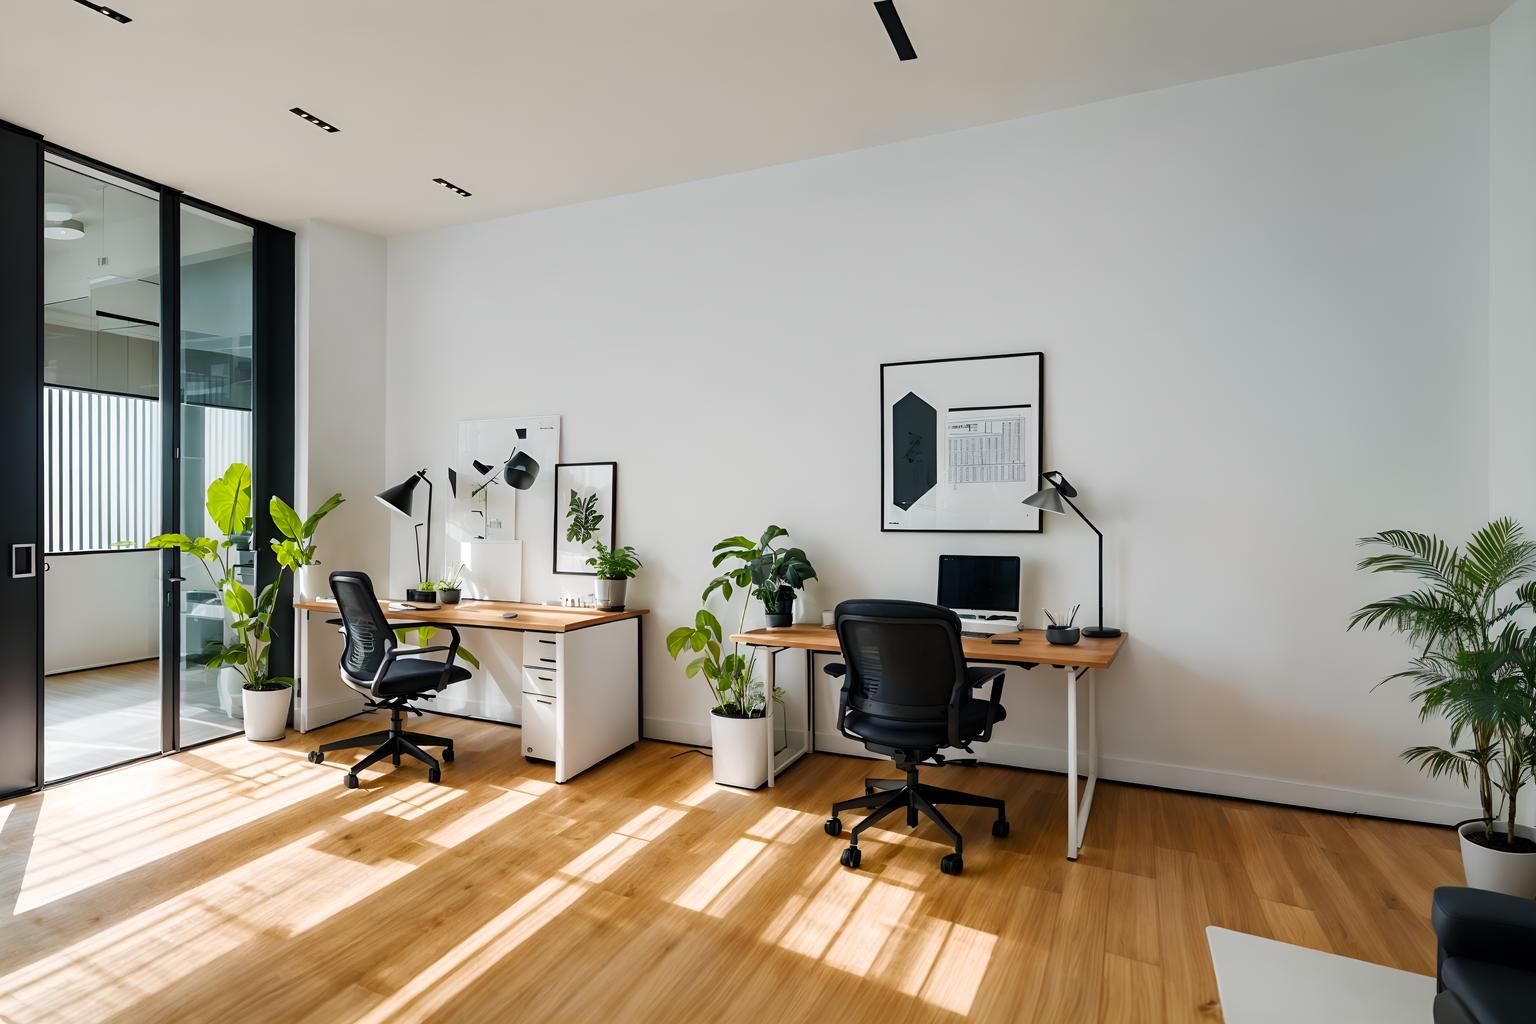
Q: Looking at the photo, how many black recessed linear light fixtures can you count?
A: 4